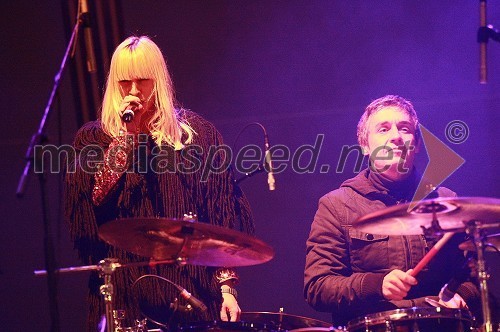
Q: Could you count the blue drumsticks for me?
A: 0